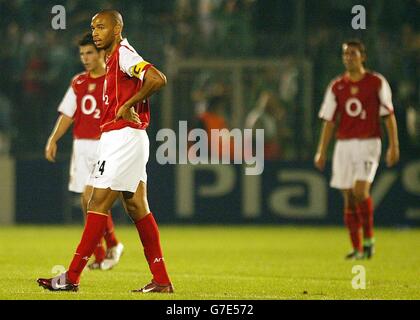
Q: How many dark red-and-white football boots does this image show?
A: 2